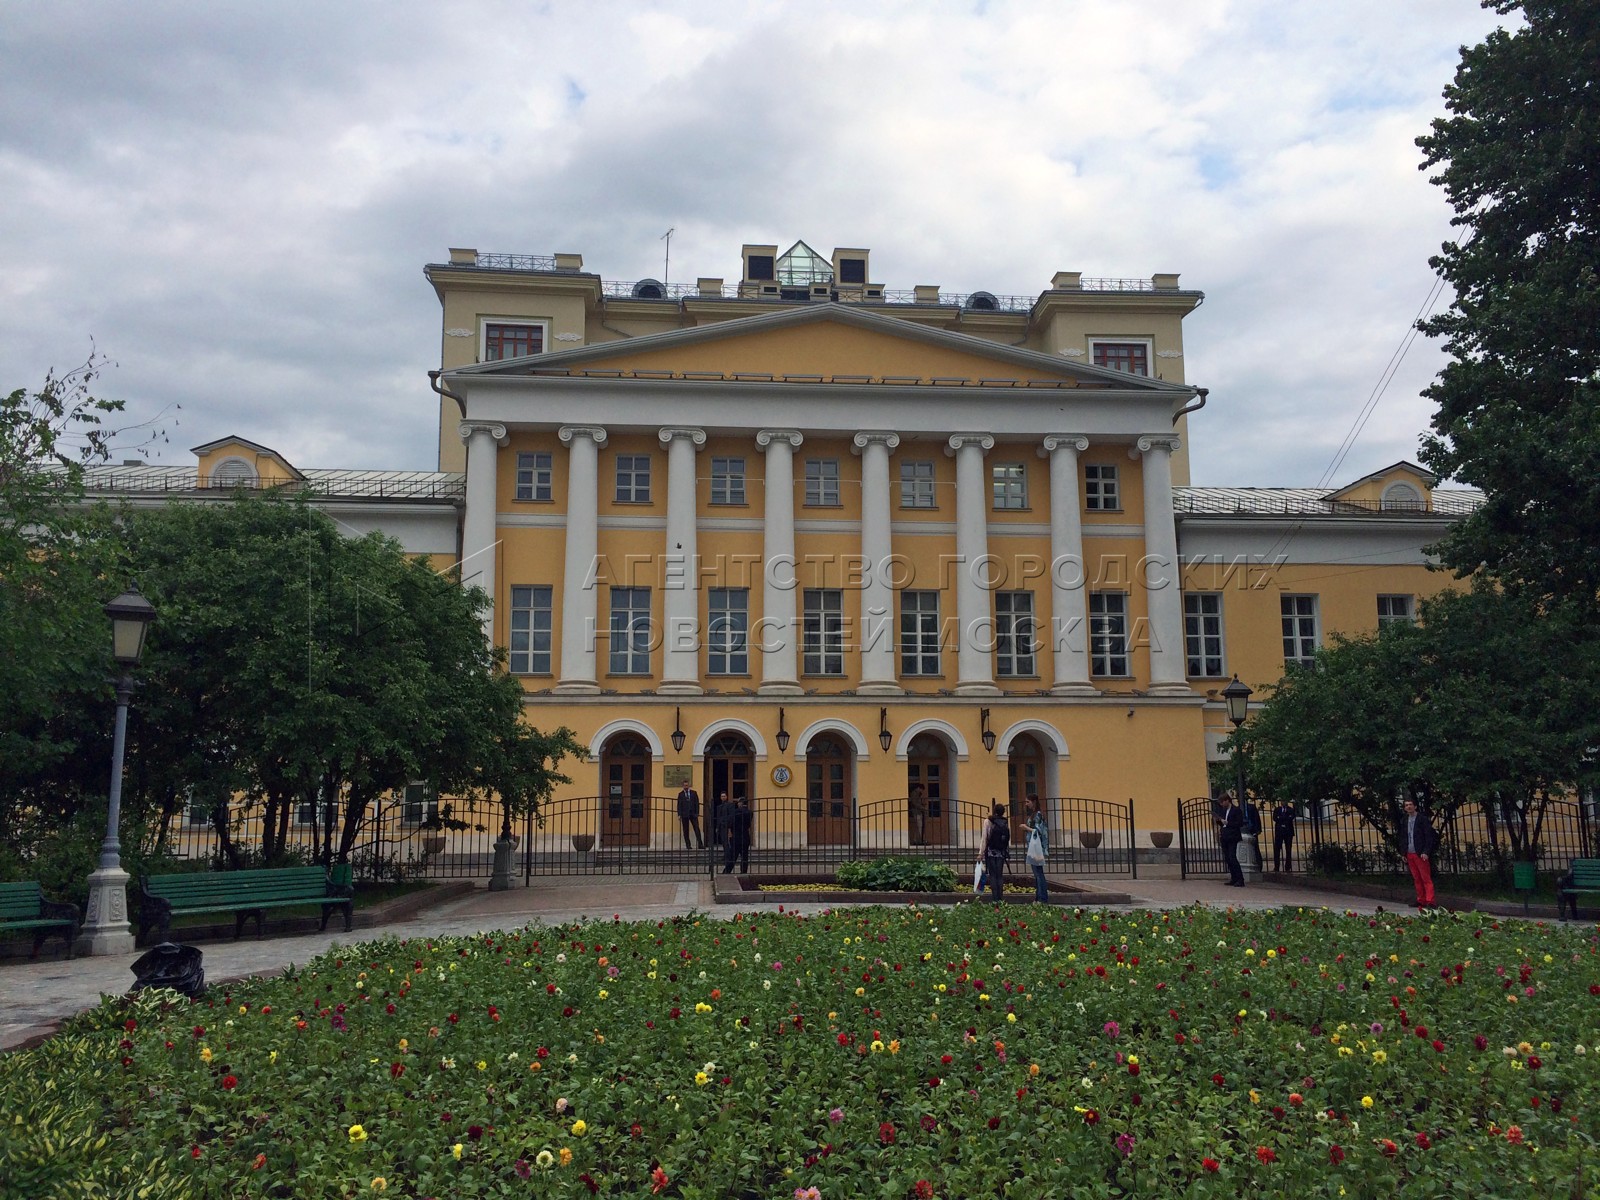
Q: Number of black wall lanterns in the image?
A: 4